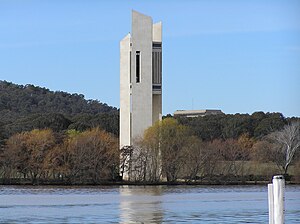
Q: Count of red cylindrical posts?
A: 0